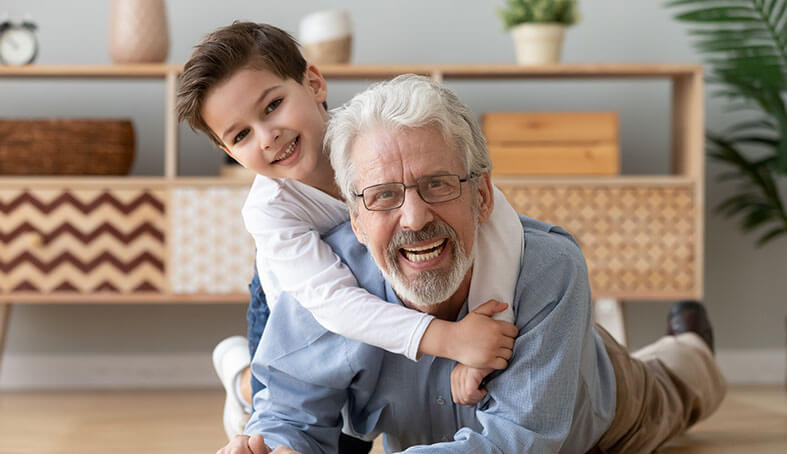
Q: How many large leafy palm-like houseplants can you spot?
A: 1